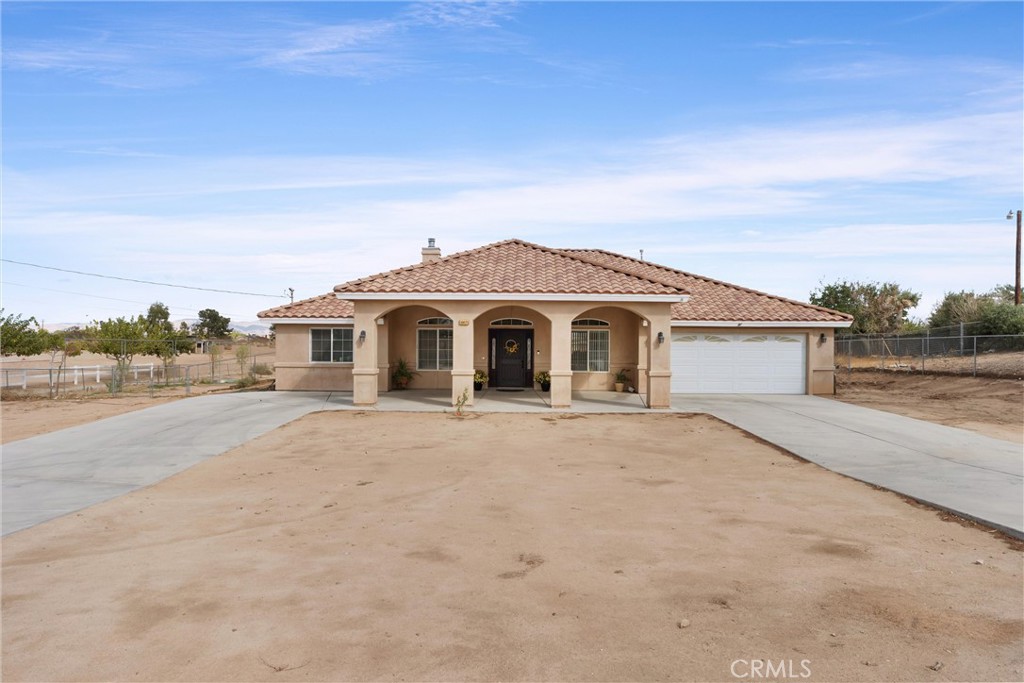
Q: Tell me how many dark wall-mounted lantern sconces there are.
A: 3